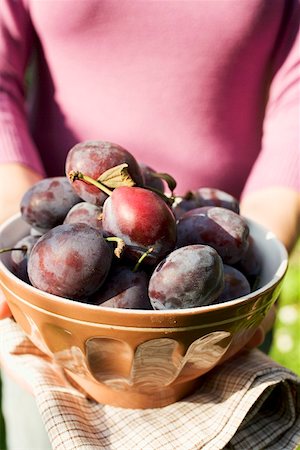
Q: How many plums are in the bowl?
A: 13